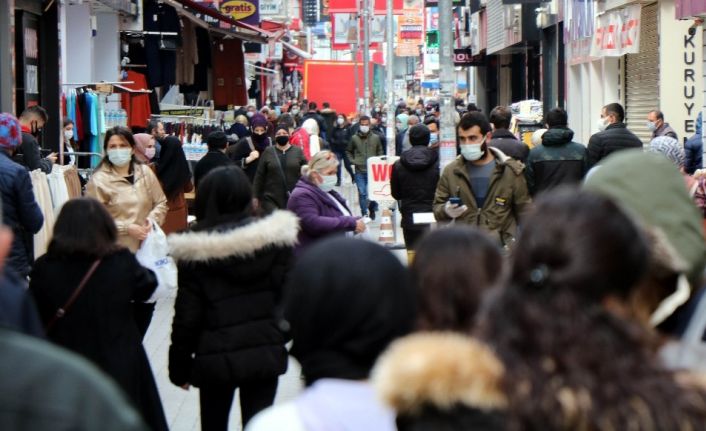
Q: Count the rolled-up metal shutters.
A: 1